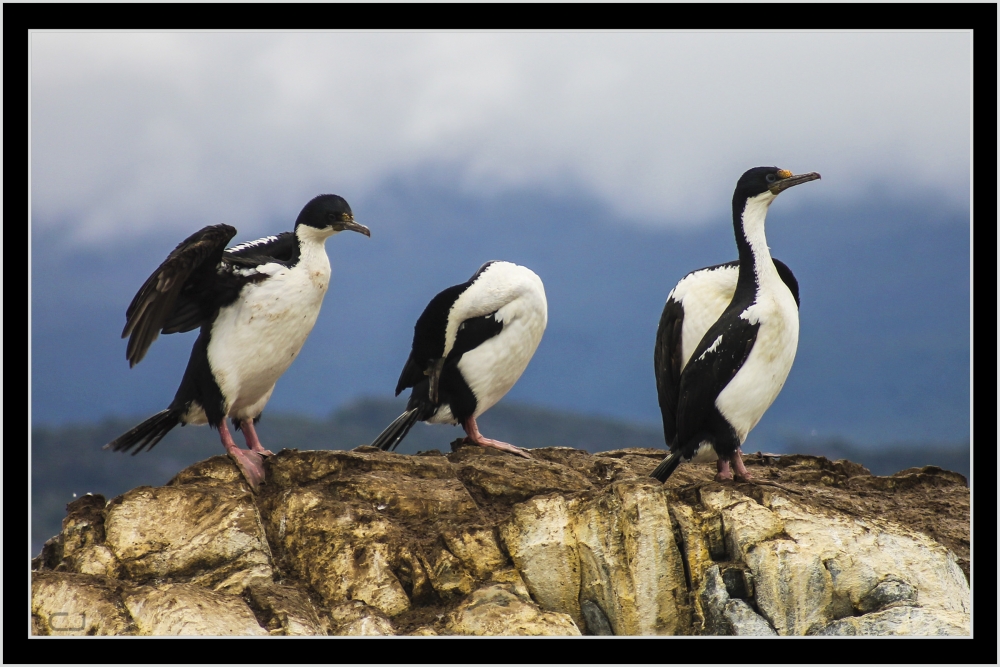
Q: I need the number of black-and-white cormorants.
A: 4